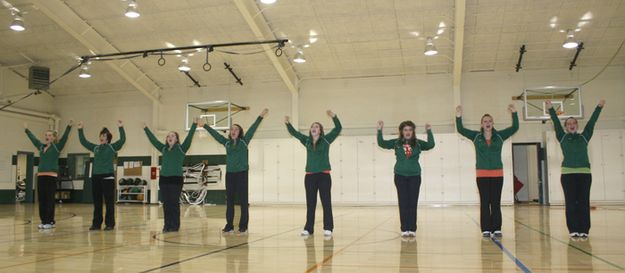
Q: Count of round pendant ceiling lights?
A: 8